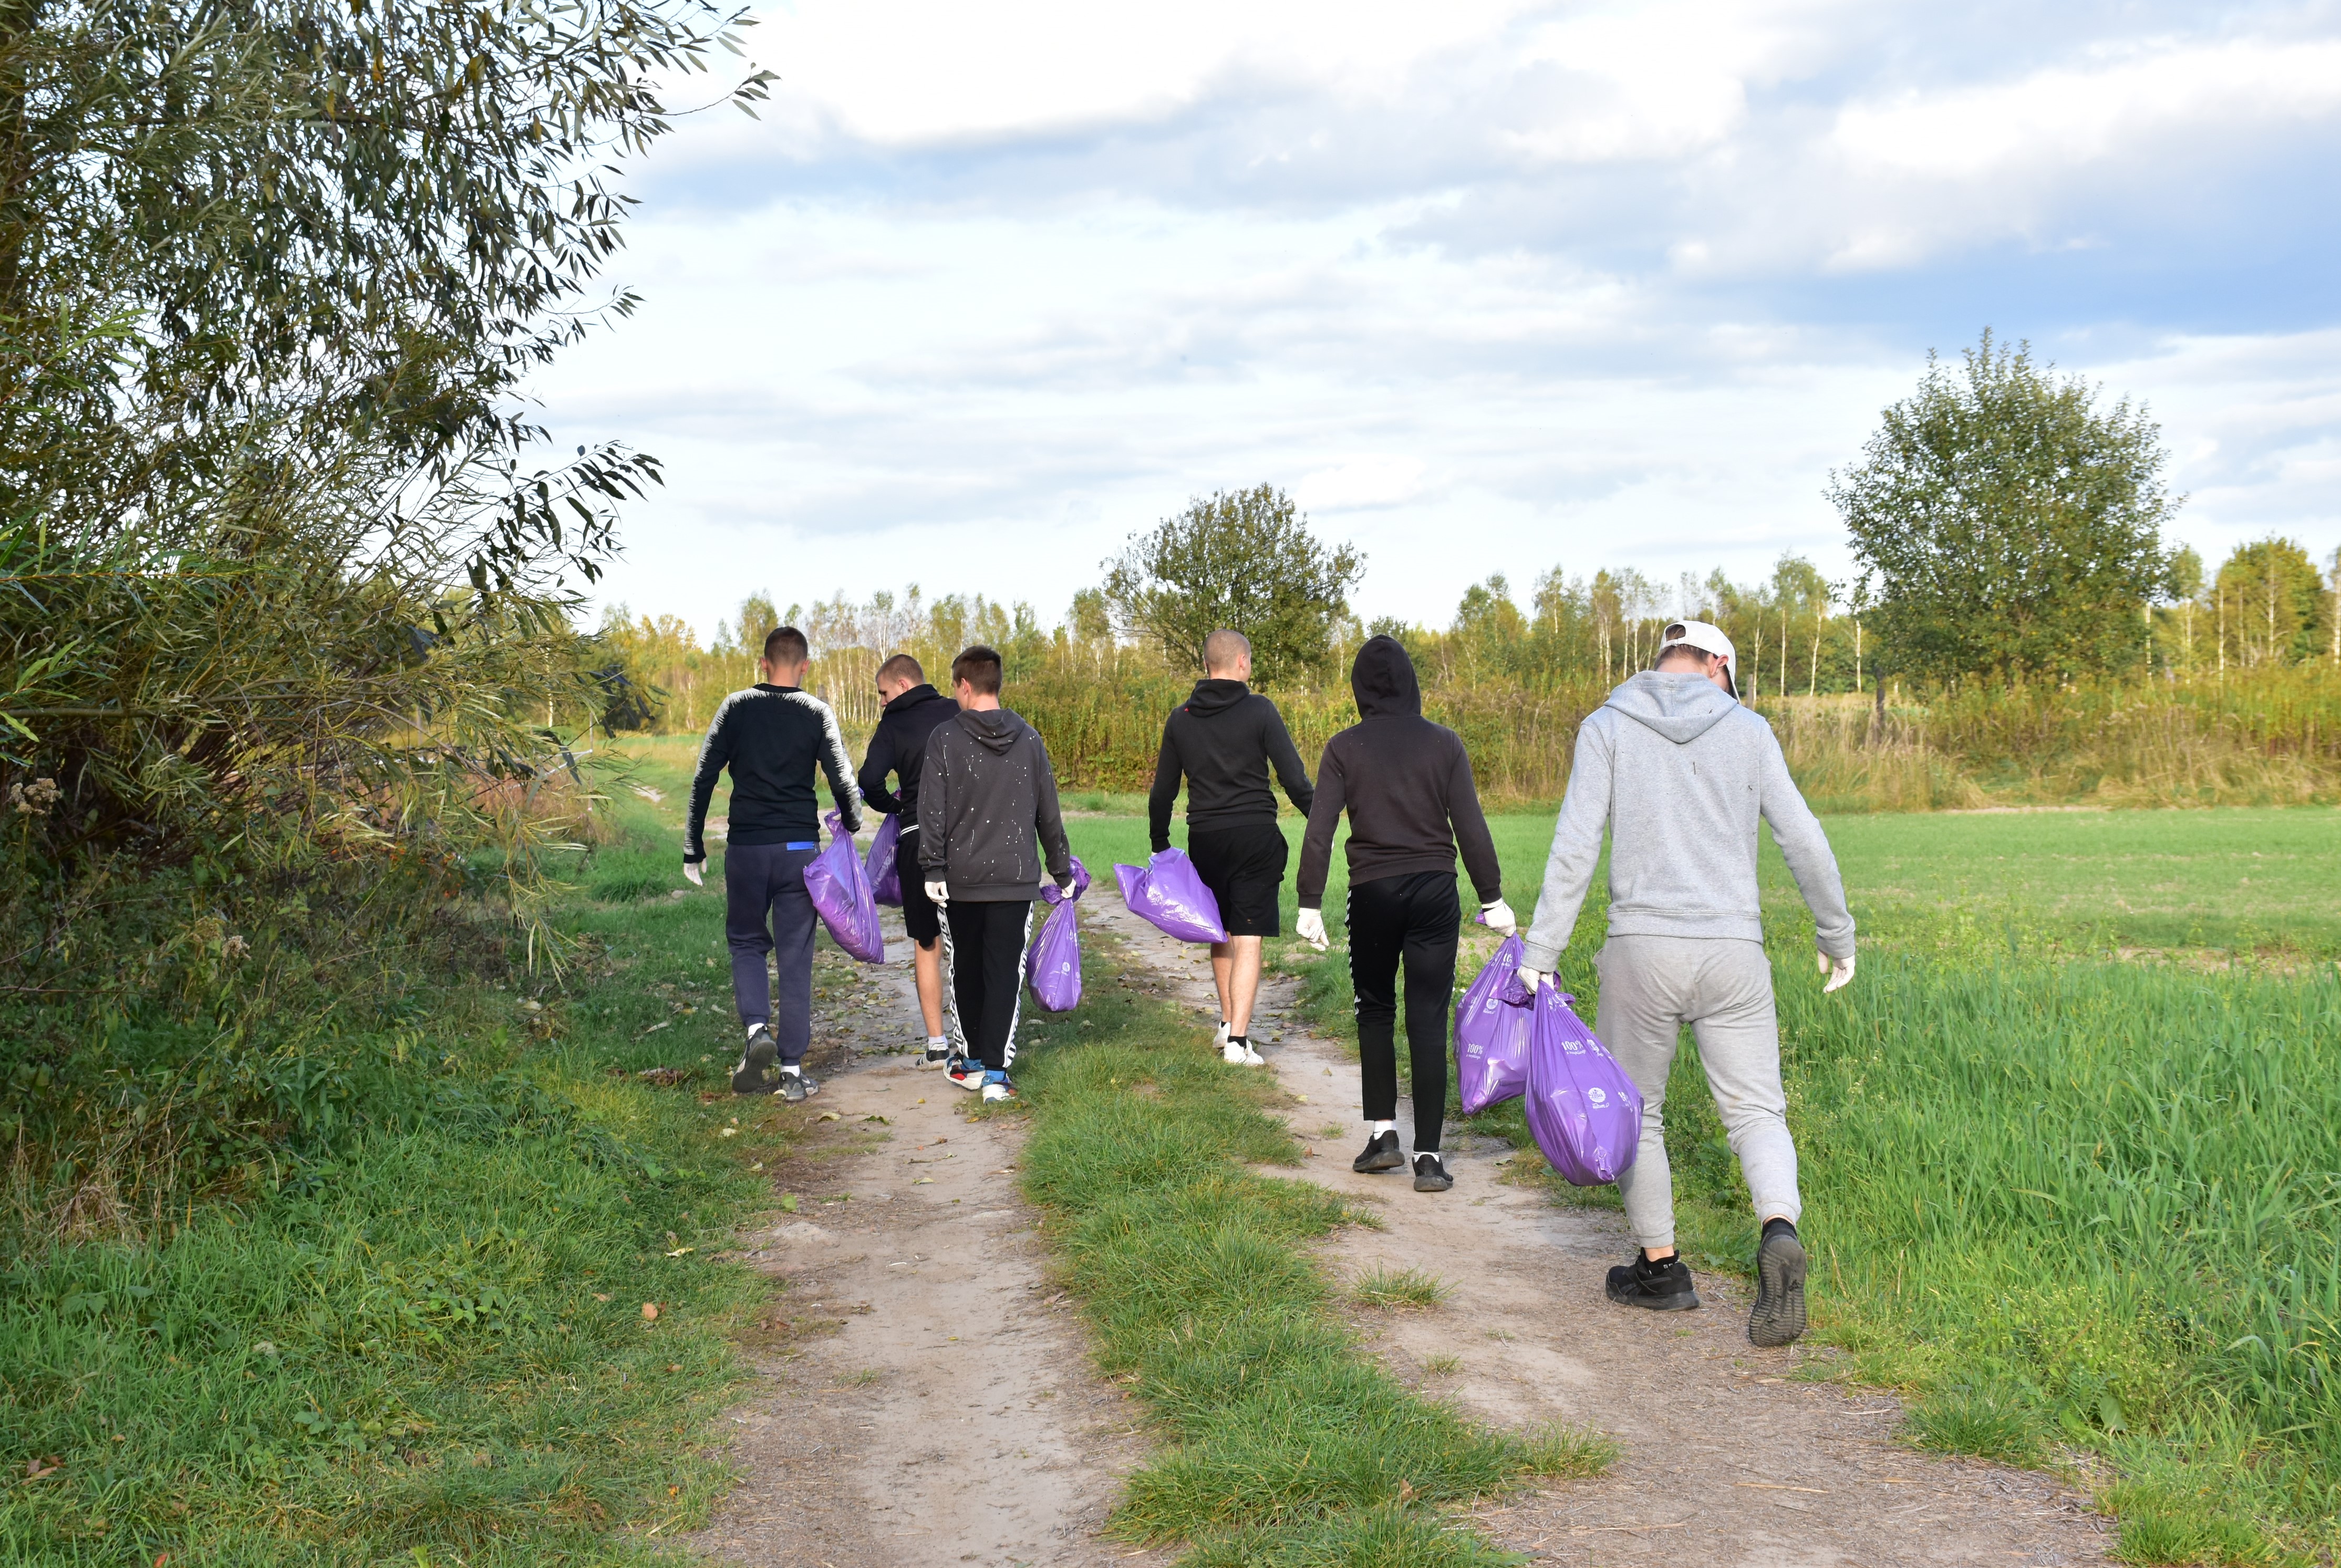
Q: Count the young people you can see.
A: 6